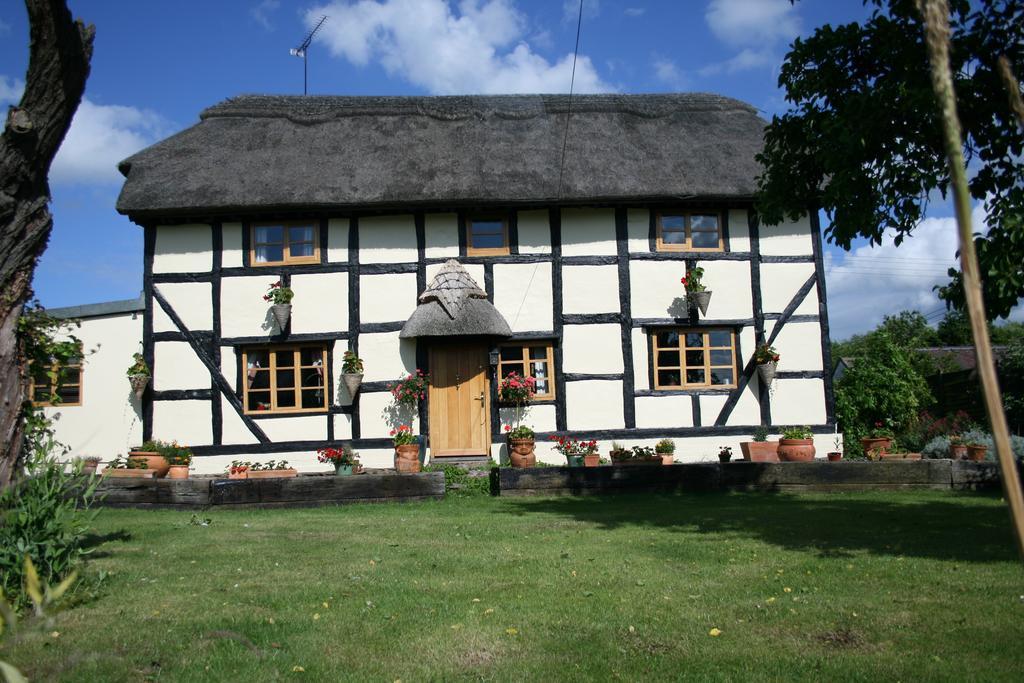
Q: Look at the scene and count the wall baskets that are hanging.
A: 5